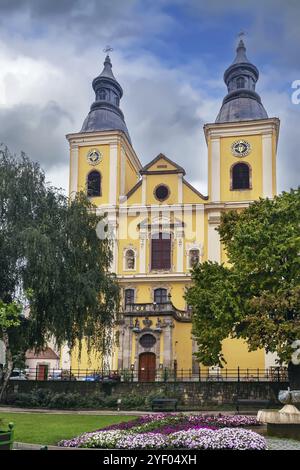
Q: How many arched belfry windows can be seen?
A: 2